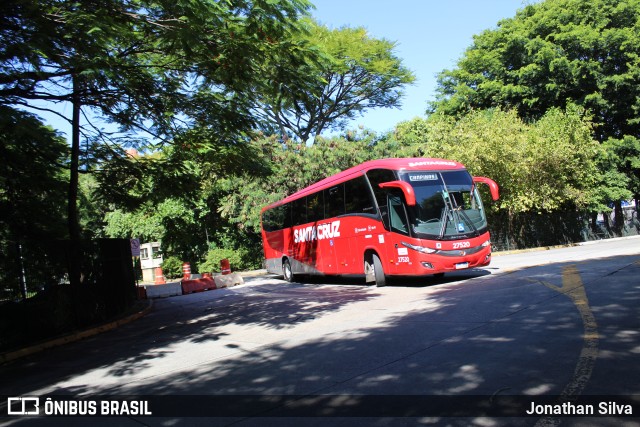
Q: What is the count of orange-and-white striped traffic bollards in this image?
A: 3